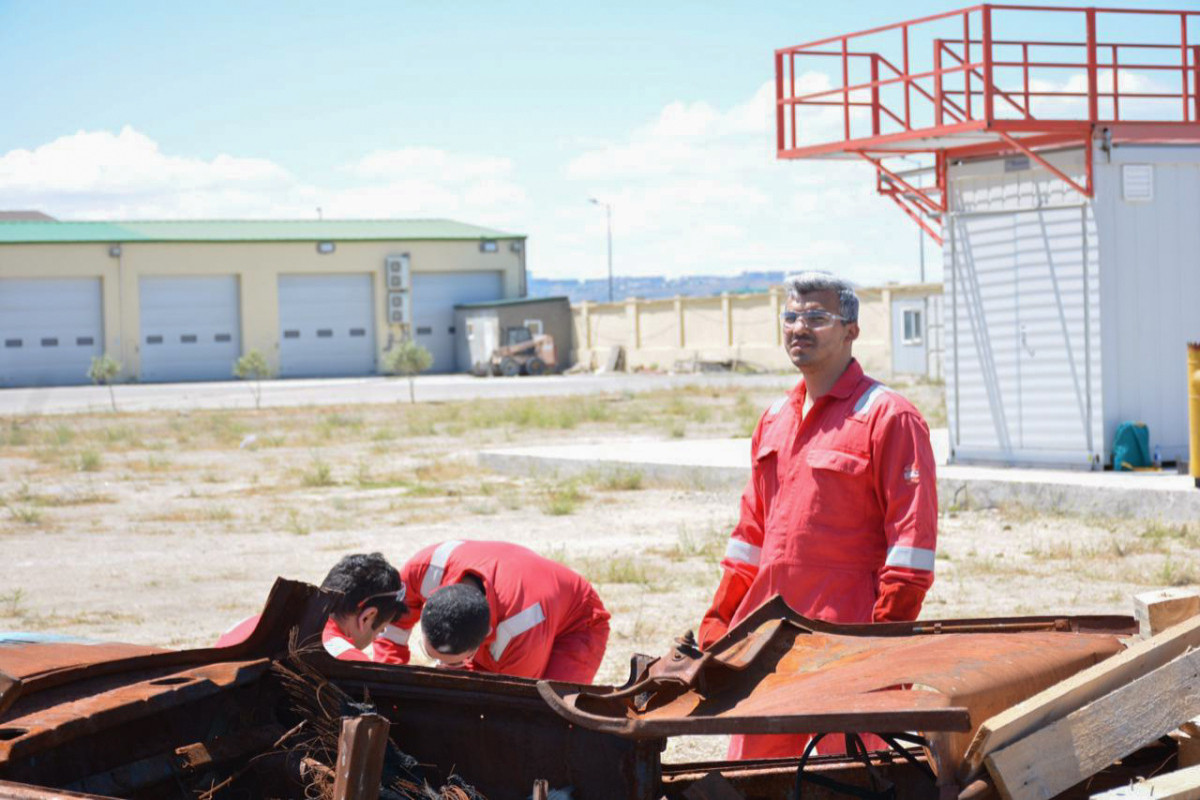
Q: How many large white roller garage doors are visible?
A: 4